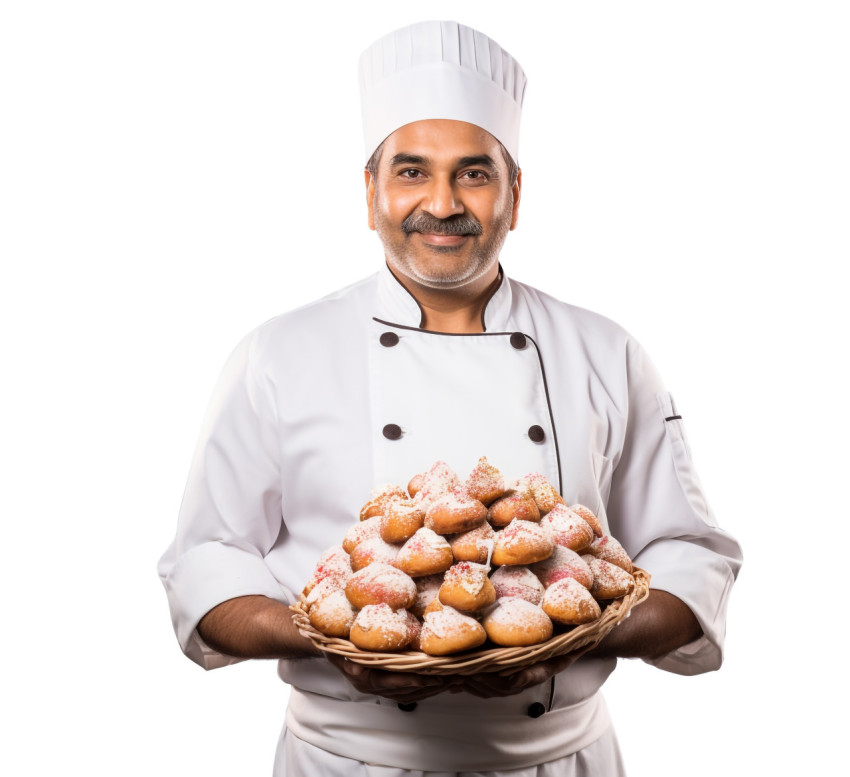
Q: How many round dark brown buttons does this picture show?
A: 6